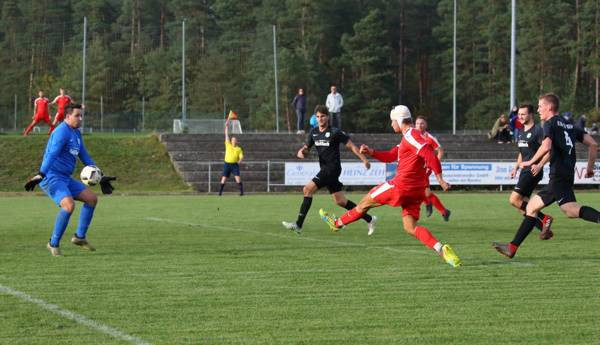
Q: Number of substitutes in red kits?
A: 2